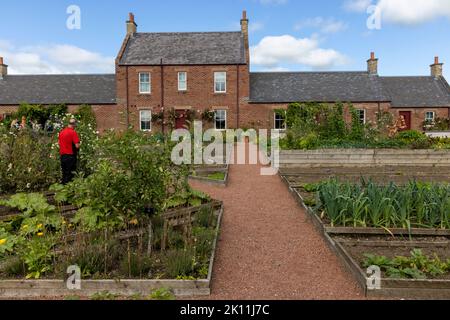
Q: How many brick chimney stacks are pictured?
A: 5